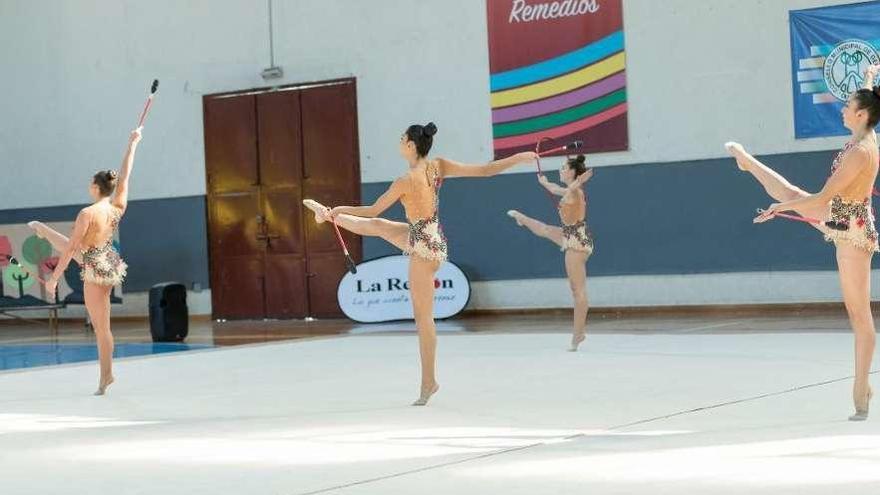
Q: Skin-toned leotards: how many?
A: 4